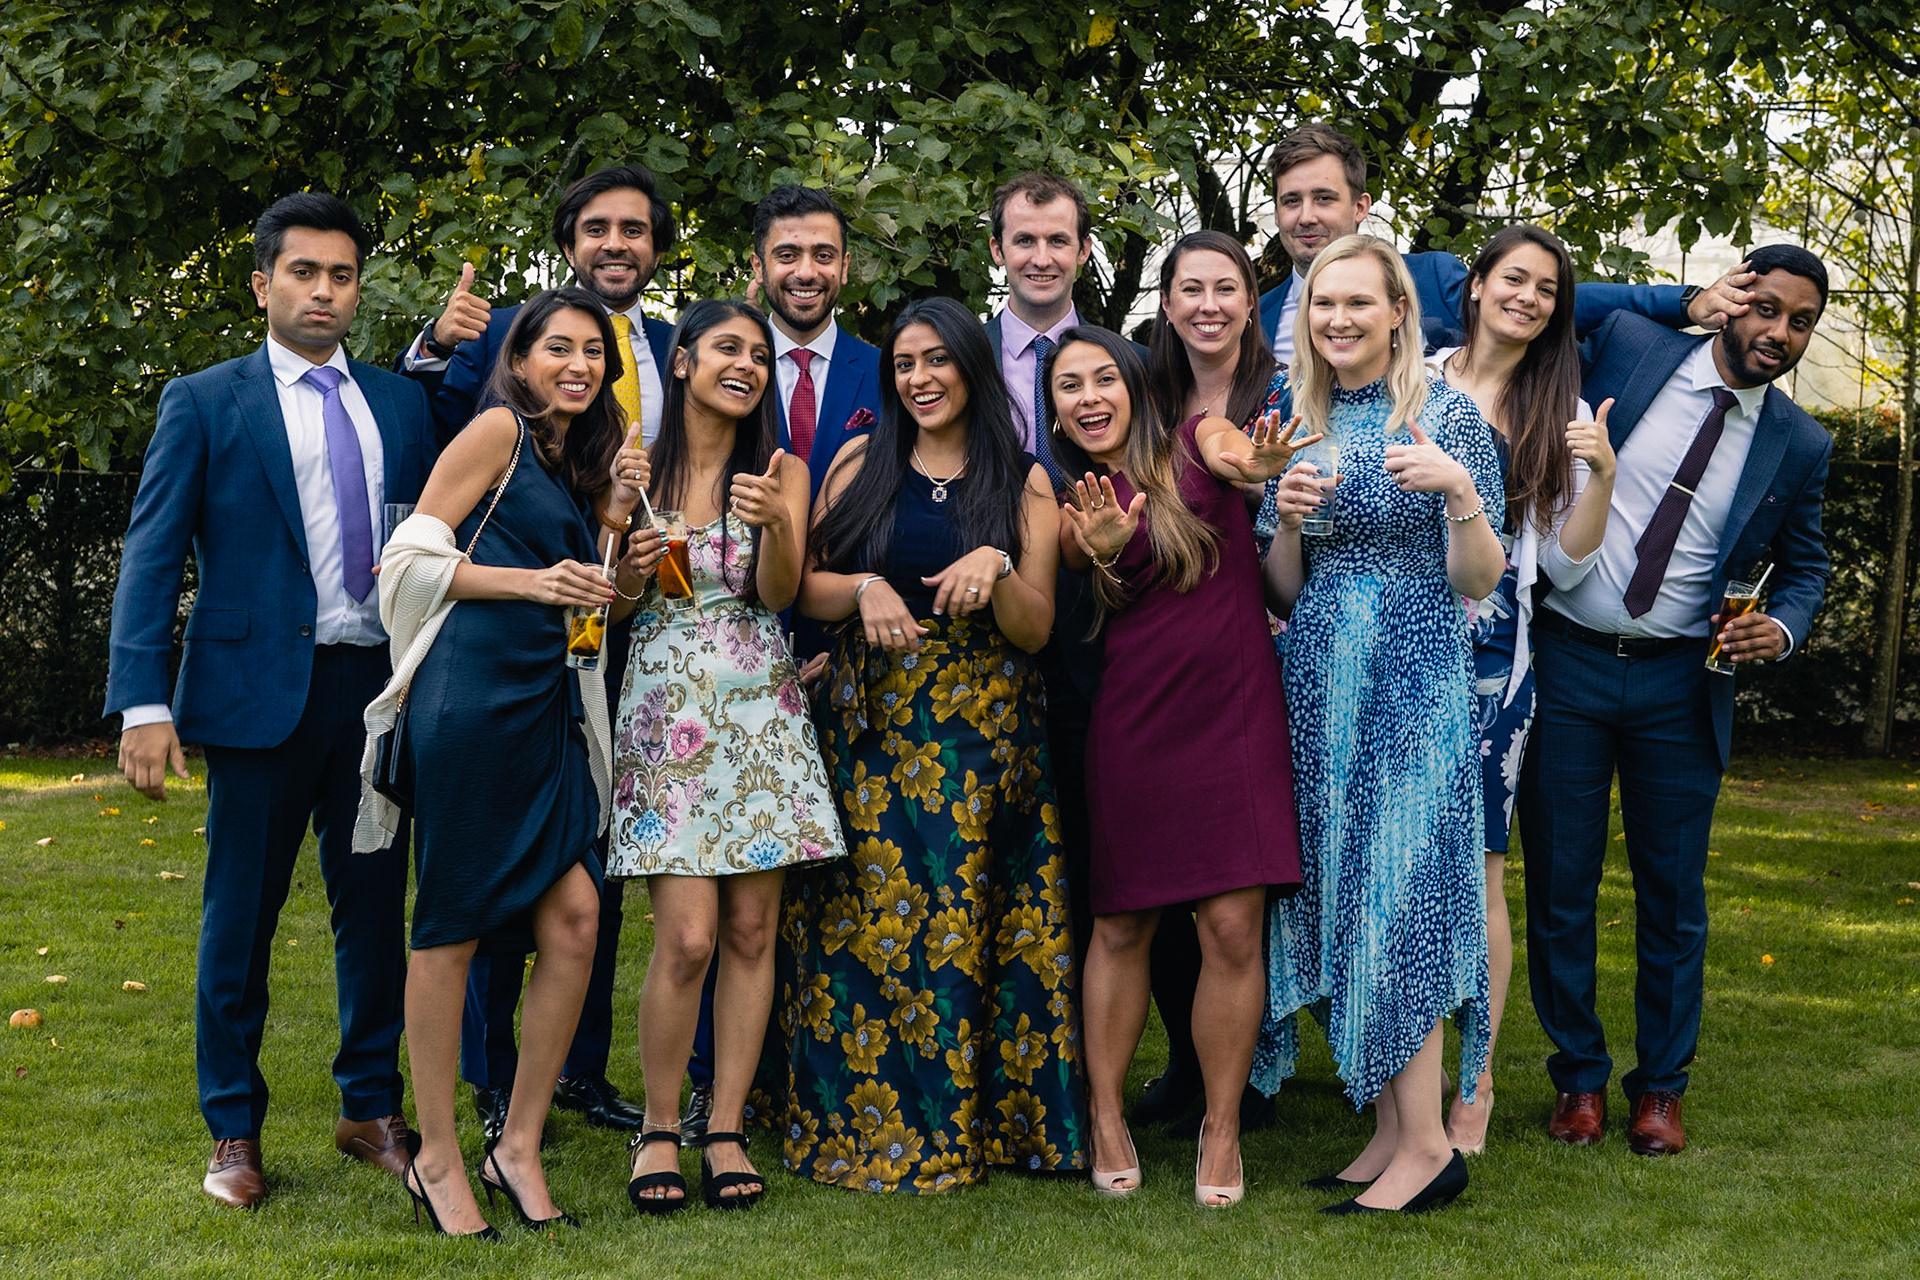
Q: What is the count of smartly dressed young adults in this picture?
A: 13